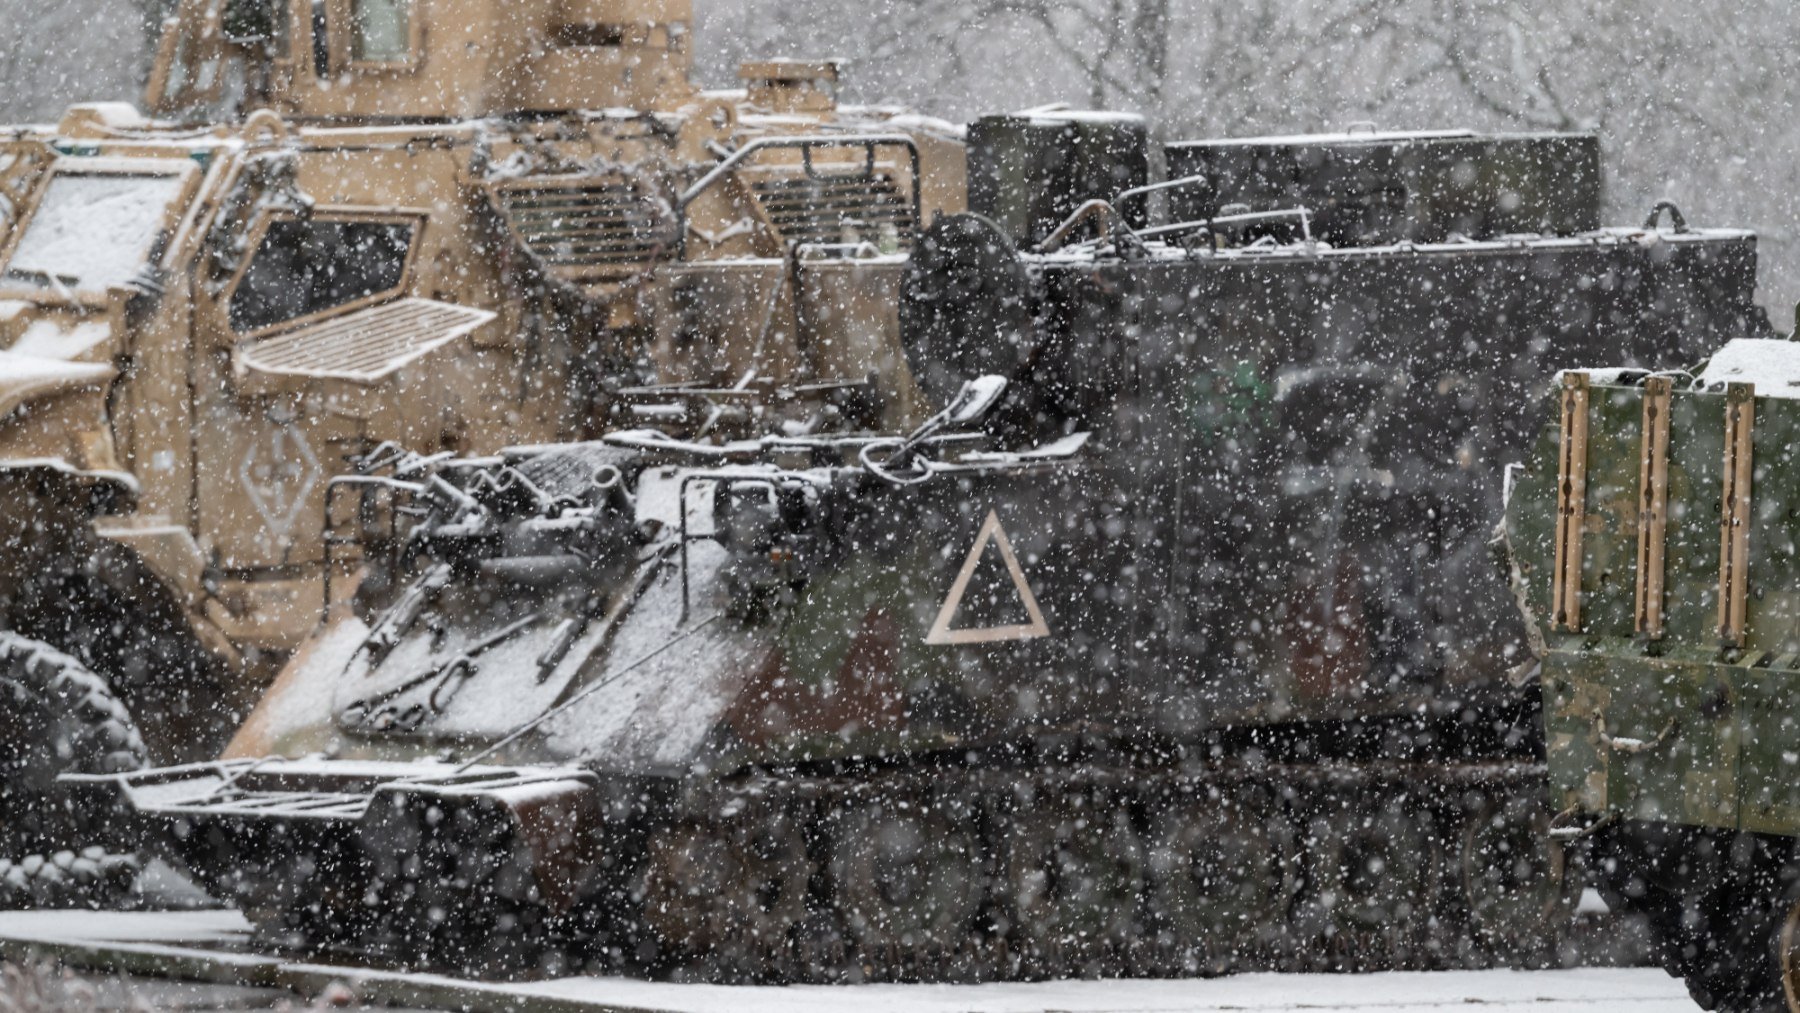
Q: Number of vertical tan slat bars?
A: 3